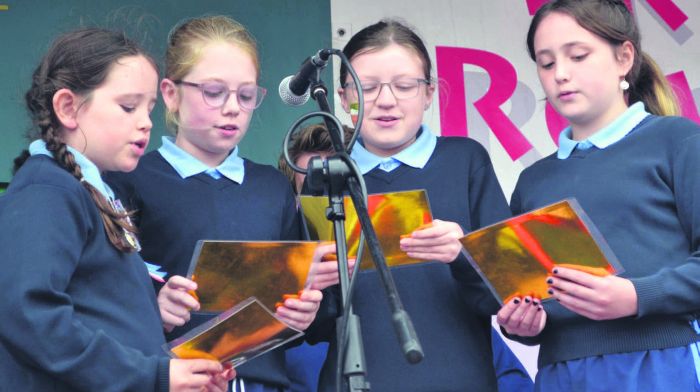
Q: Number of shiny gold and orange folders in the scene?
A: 4